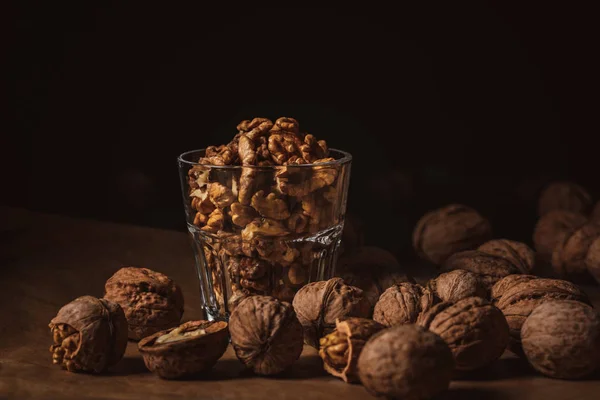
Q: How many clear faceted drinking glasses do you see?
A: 1